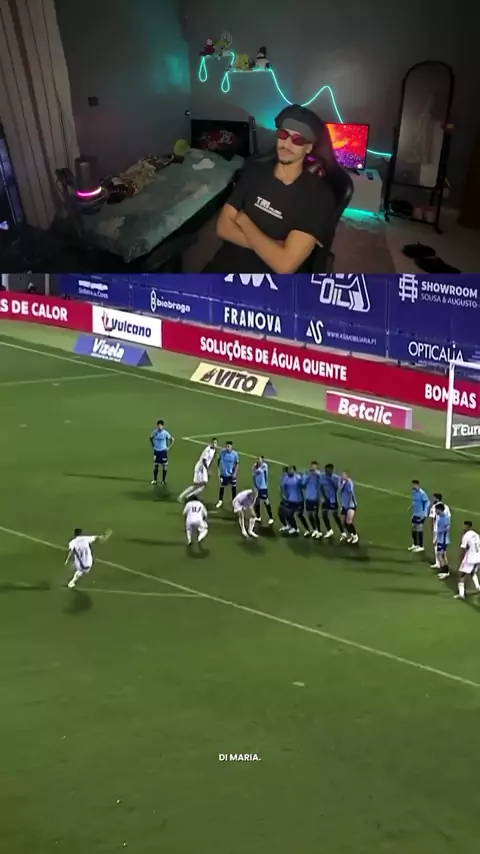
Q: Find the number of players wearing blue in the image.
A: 10